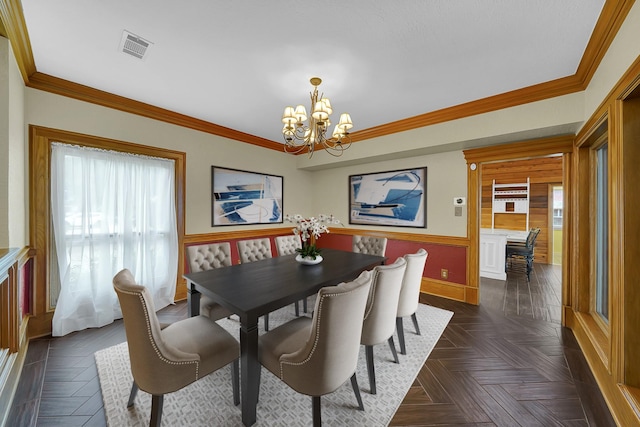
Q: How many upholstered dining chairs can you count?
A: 8